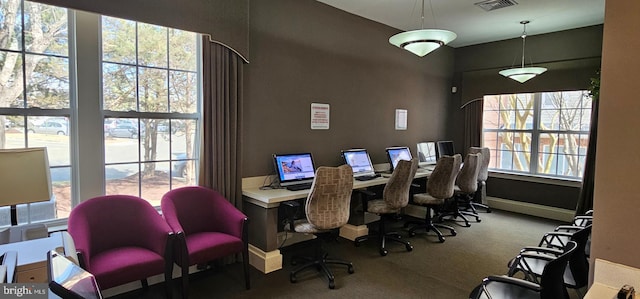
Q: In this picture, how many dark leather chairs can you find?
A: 4